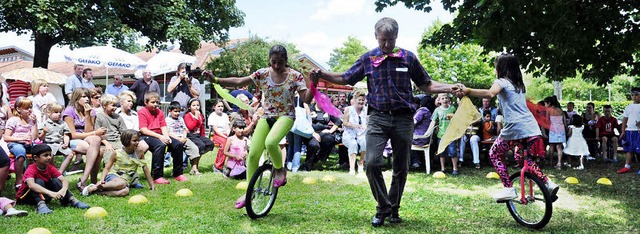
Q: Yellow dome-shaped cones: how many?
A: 11